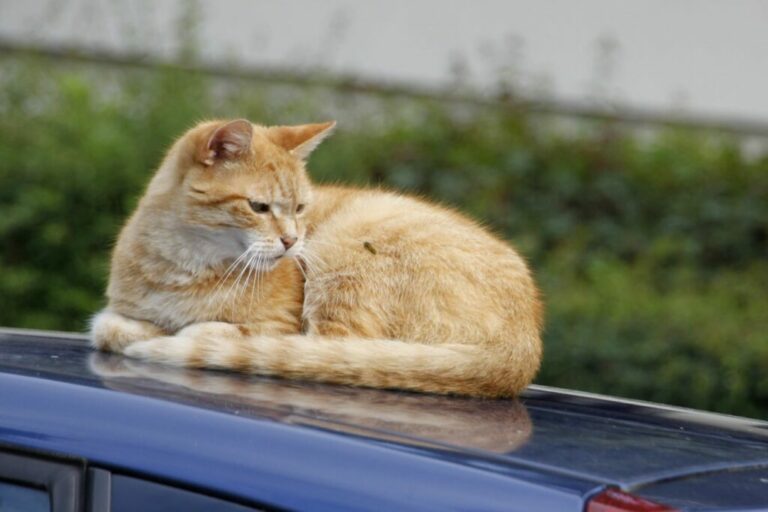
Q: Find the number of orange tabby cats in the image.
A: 1